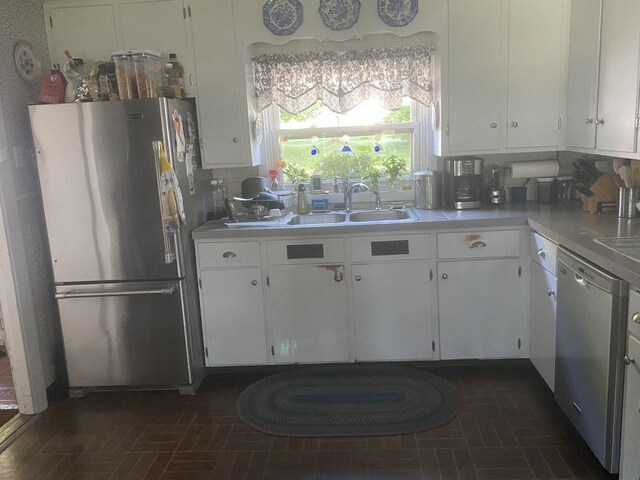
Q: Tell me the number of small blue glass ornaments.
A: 3